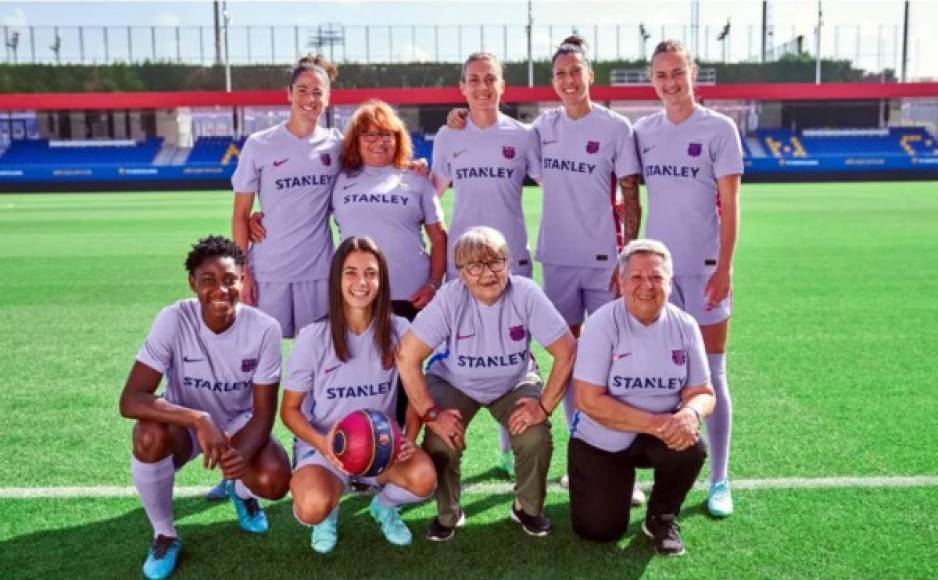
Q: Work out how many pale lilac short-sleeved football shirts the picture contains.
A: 9